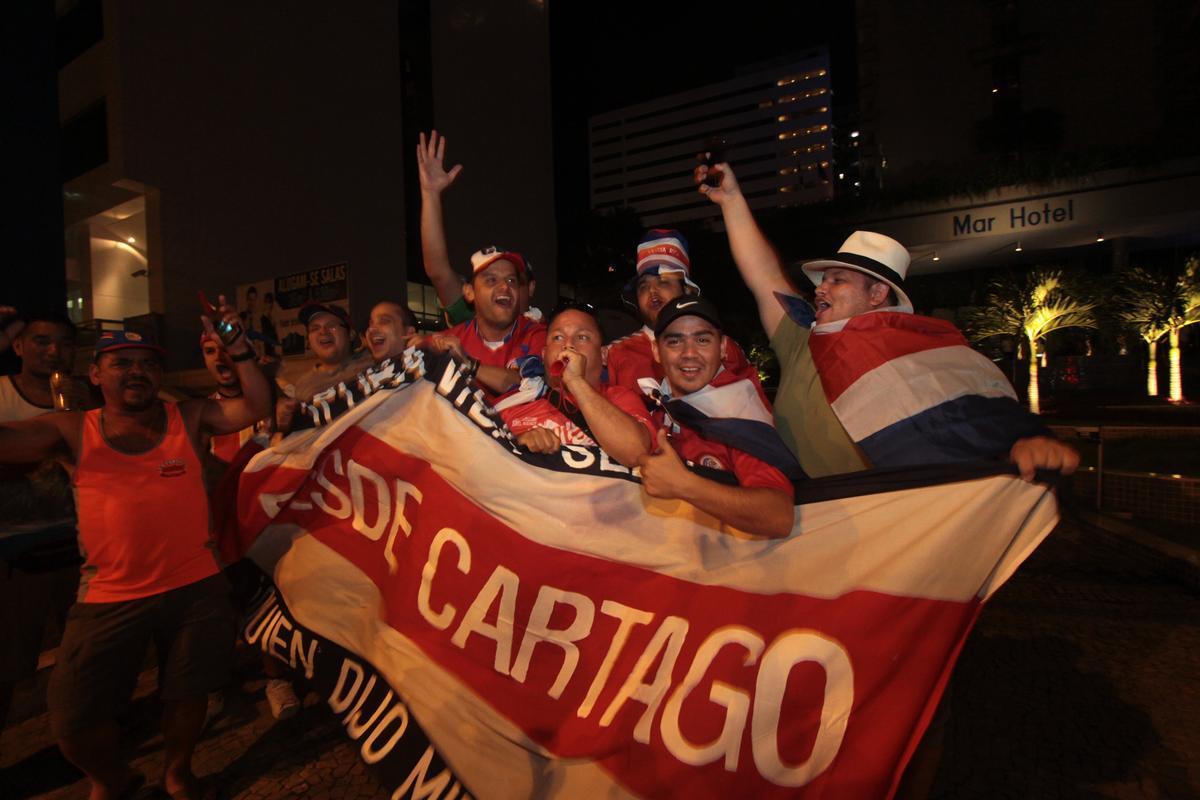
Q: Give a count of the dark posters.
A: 1